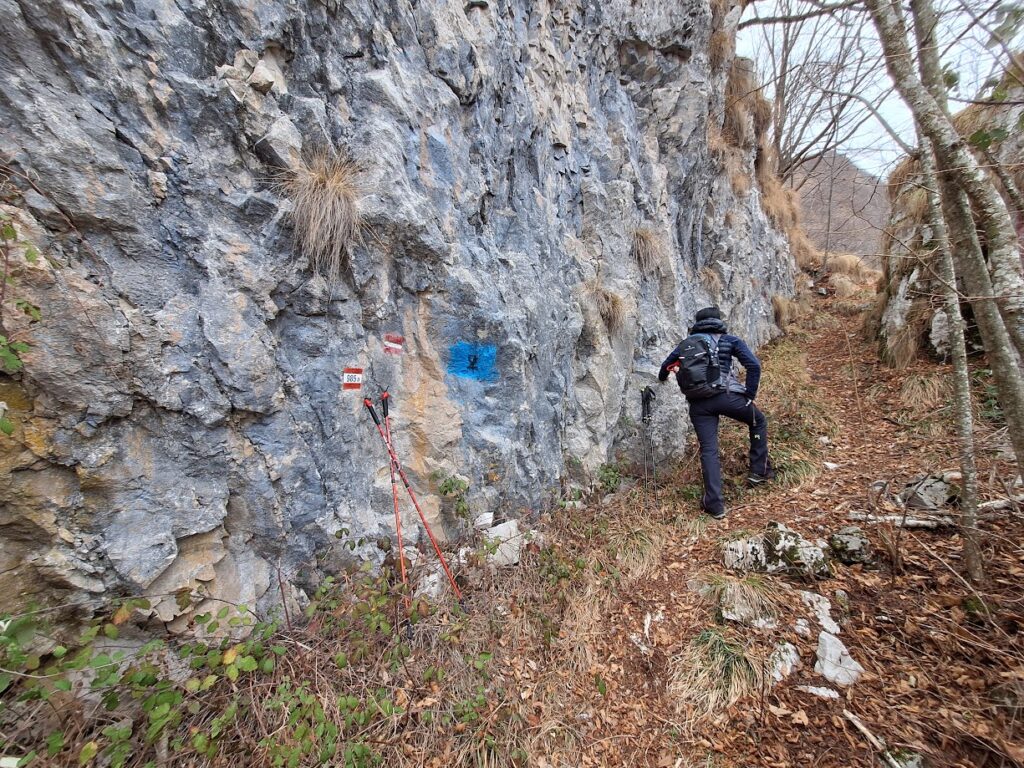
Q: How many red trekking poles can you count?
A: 2